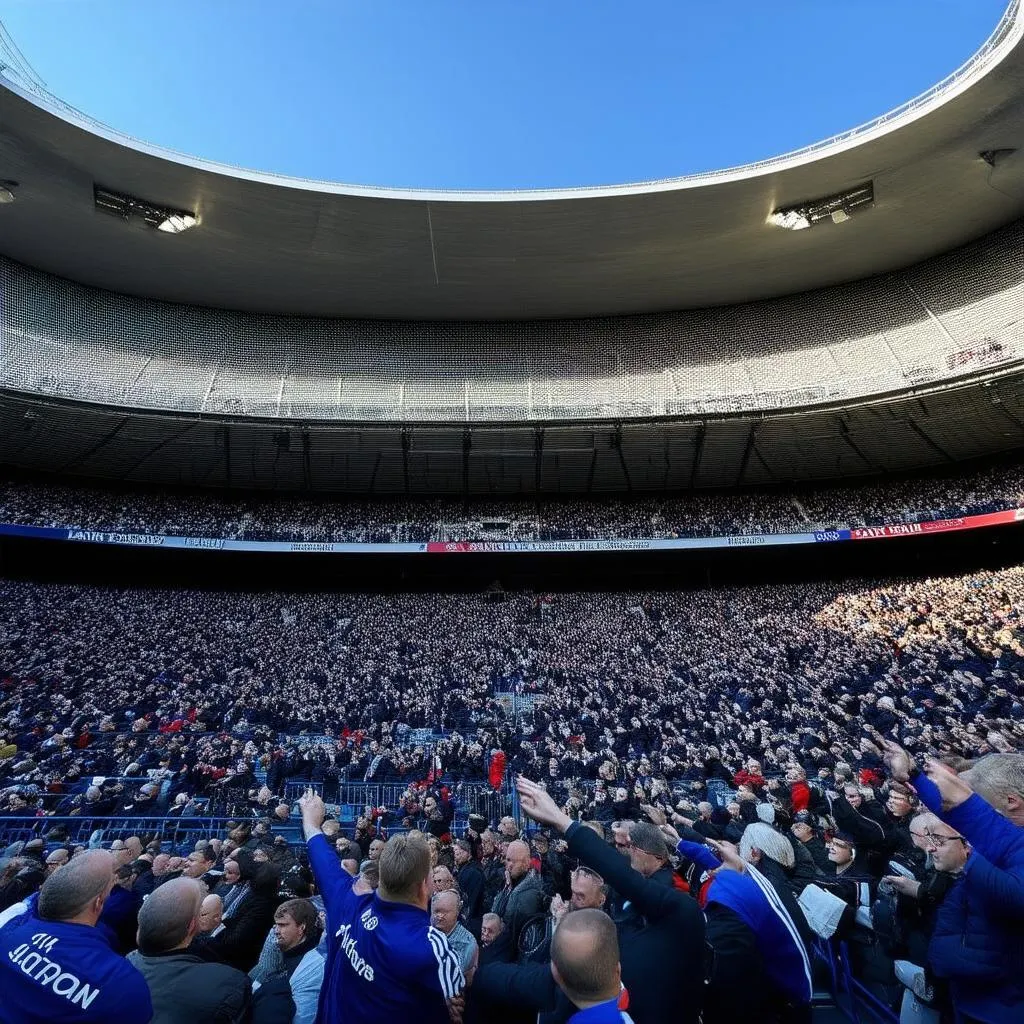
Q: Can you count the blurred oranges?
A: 0